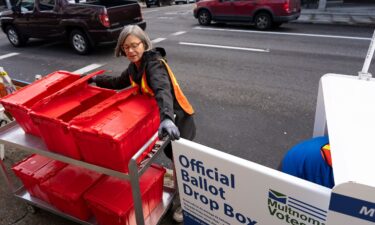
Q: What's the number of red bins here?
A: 6